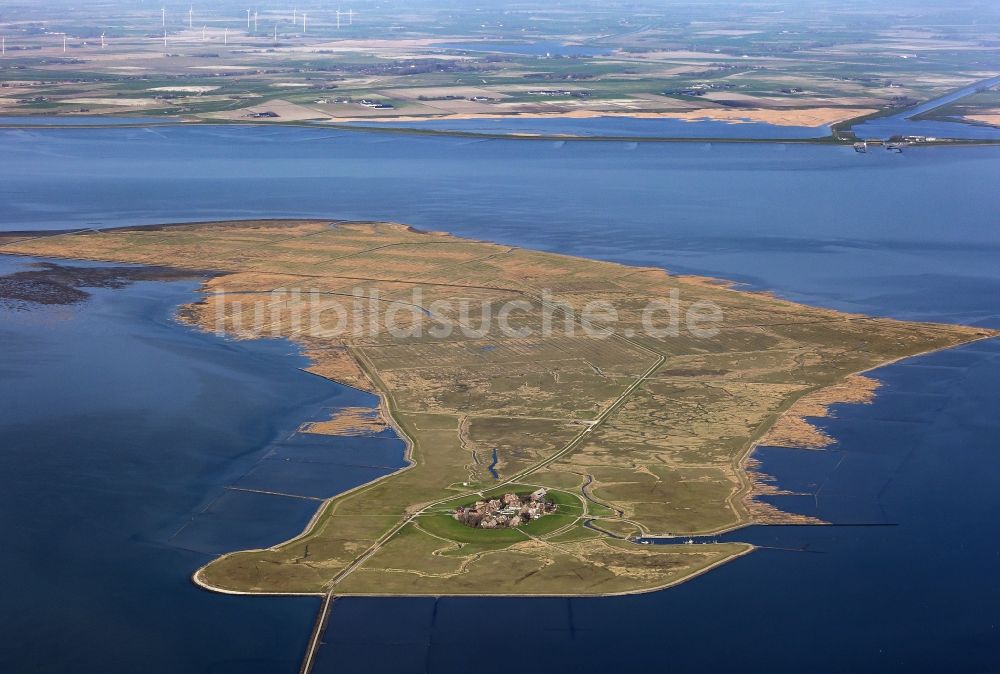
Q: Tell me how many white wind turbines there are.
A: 15